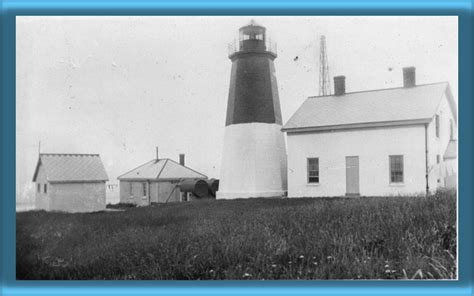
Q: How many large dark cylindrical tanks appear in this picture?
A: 2